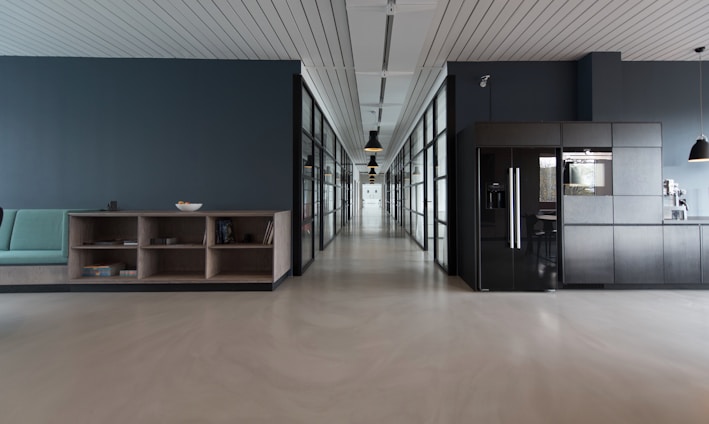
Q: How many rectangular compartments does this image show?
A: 6